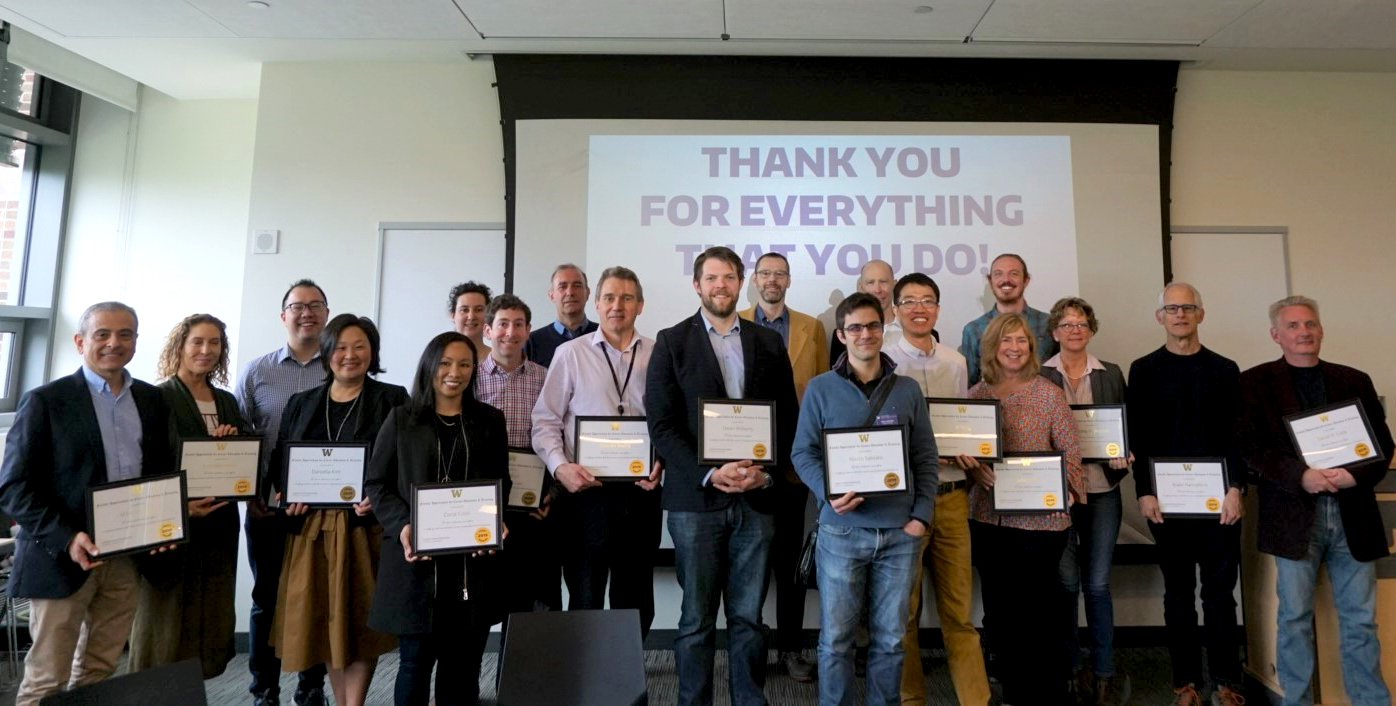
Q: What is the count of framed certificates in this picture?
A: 13